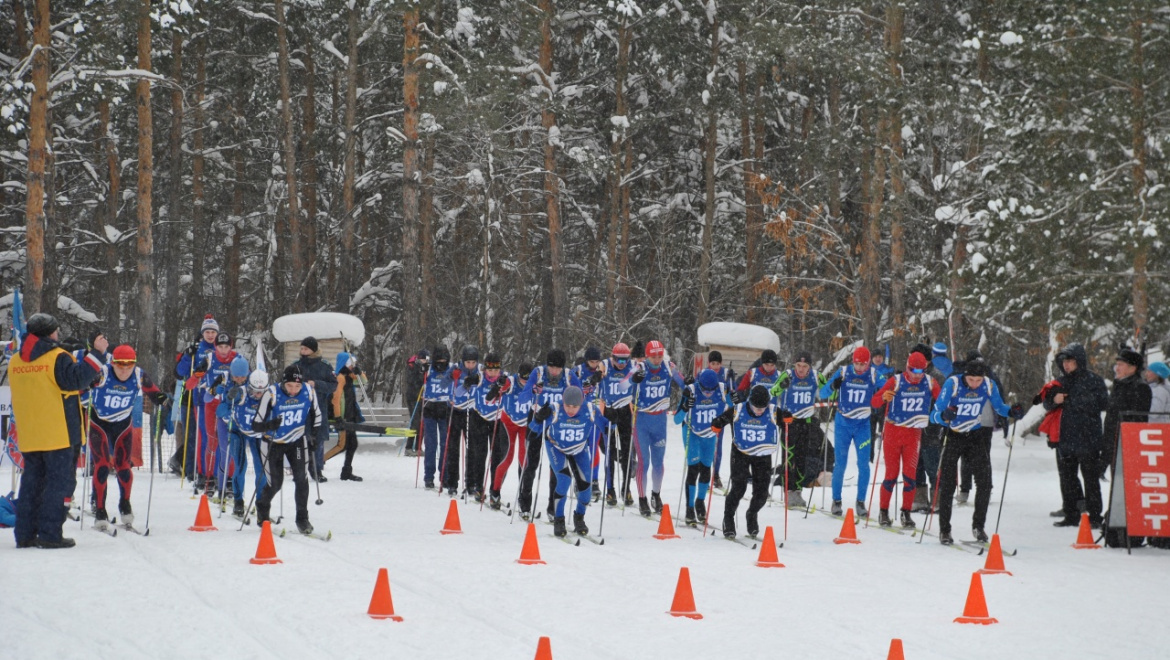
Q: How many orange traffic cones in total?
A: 14